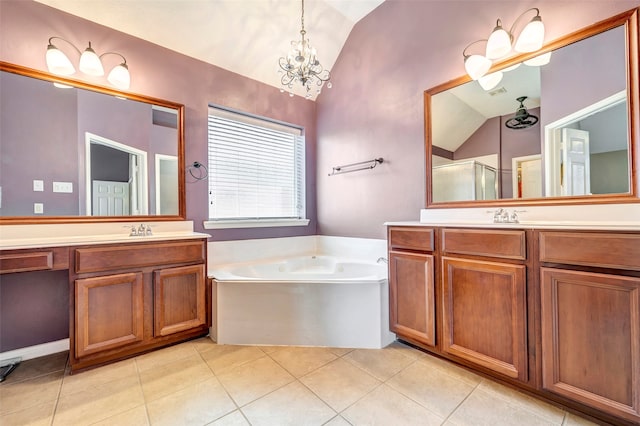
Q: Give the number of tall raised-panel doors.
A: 5